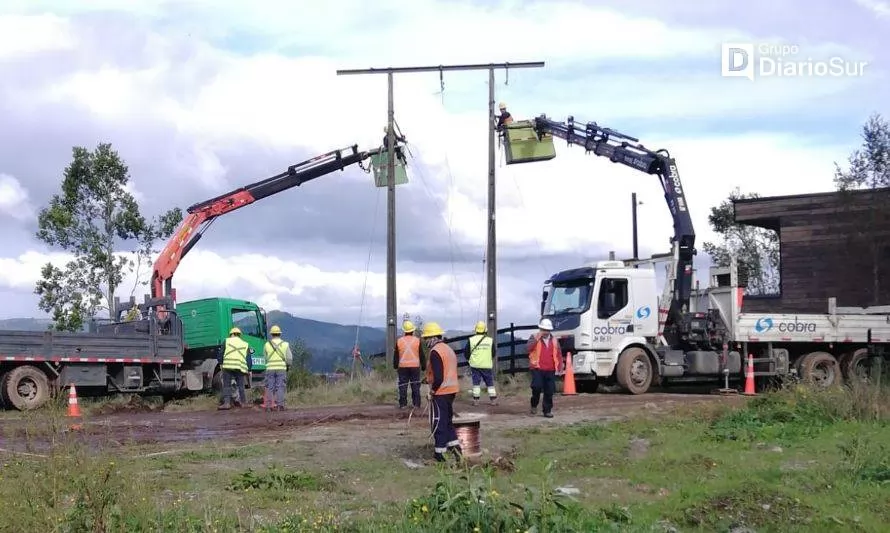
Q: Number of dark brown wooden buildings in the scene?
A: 1